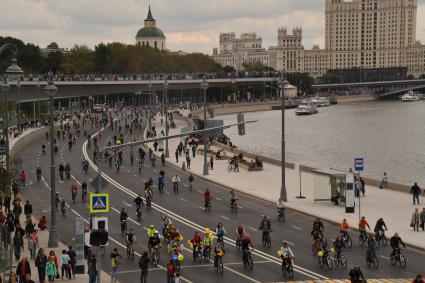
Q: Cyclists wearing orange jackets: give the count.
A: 2